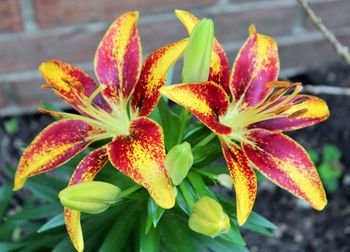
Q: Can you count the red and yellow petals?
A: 12